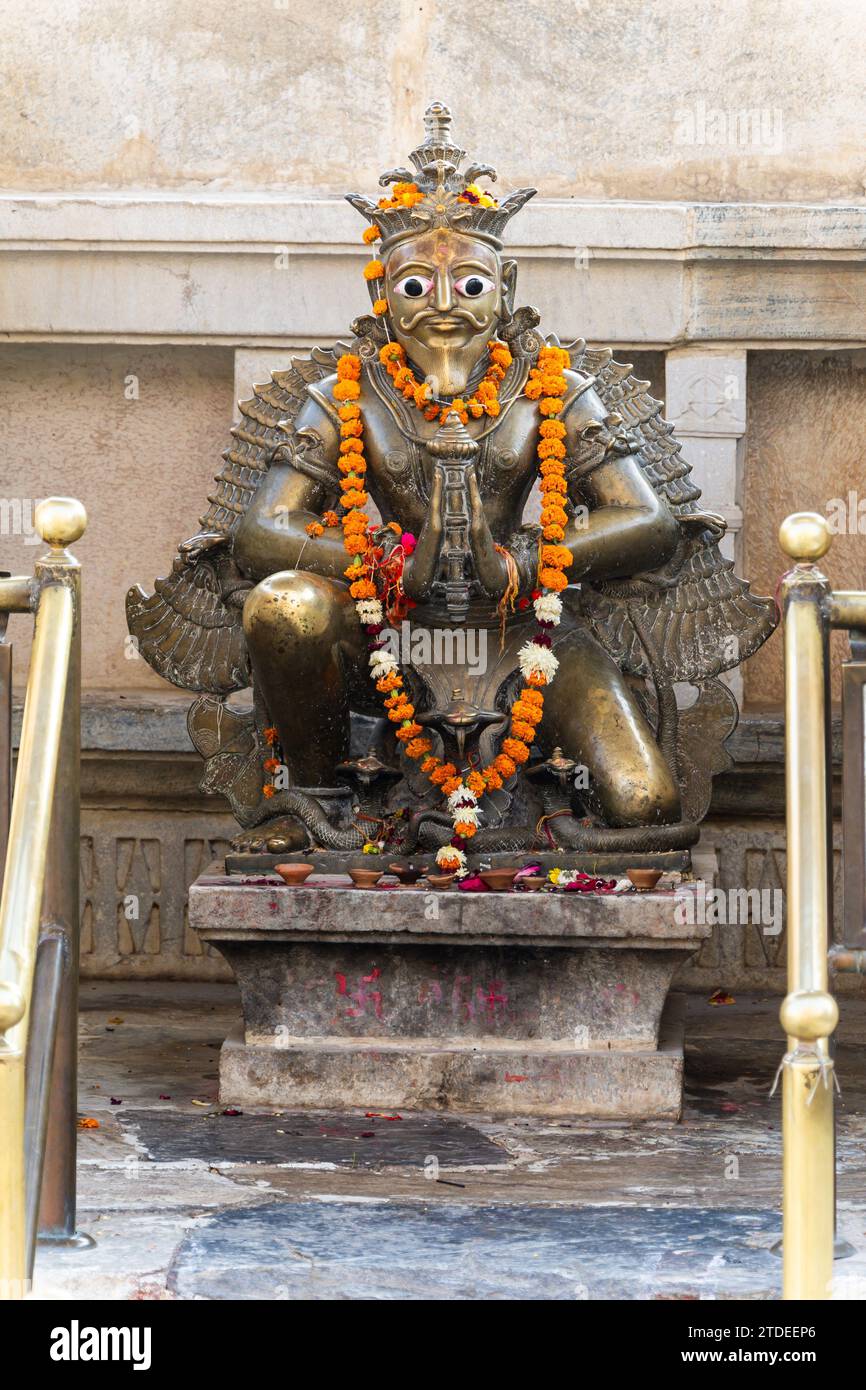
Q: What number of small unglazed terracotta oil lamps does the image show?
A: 7